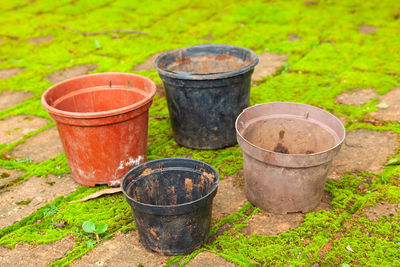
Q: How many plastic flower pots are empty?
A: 4